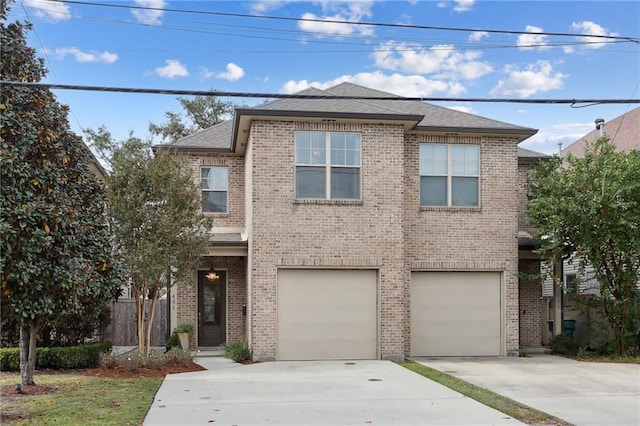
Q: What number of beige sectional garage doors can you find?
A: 2